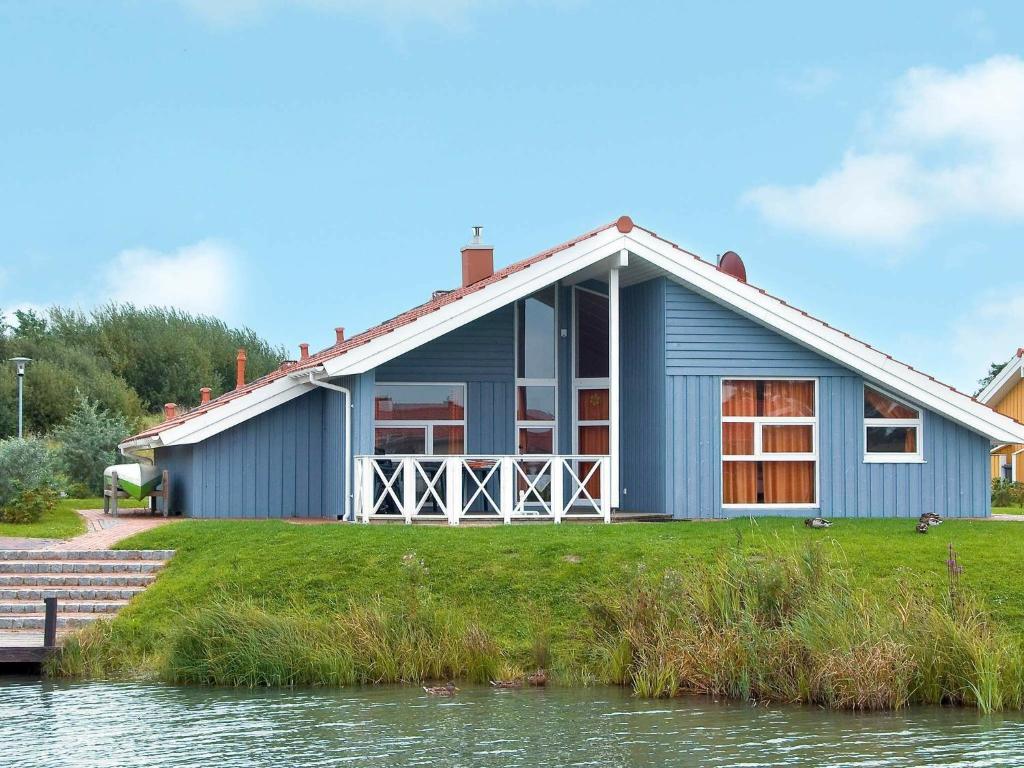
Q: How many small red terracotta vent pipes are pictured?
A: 5